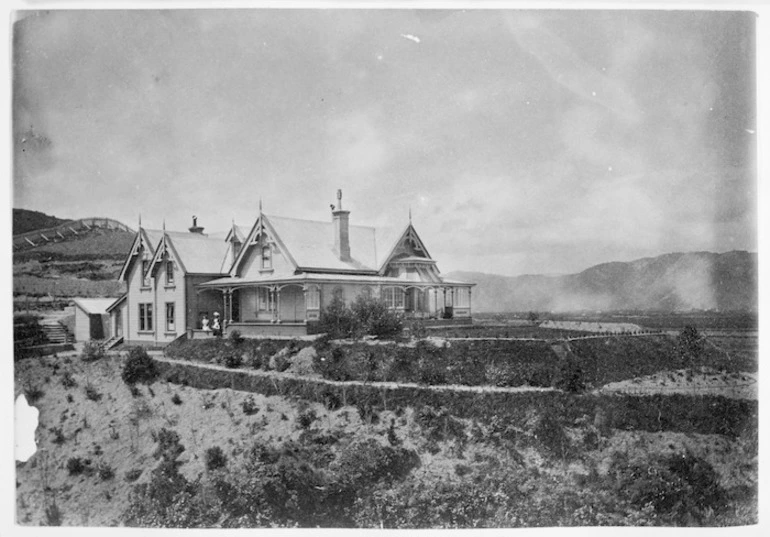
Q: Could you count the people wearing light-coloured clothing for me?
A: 2